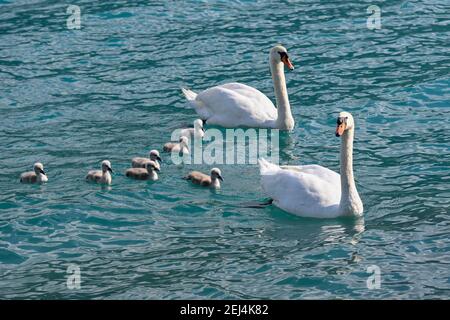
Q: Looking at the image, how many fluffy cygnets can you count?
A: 7